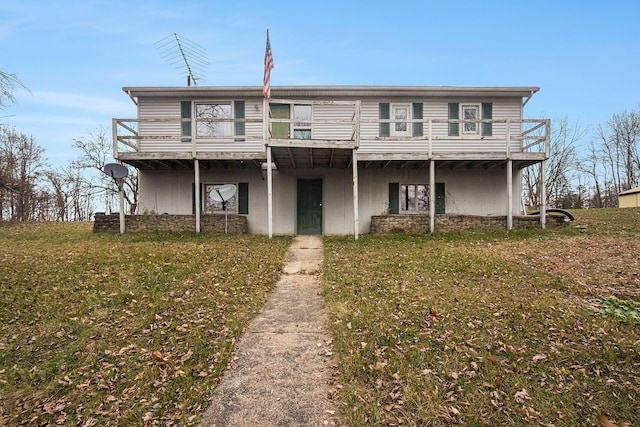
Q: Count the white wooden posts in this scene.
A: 7